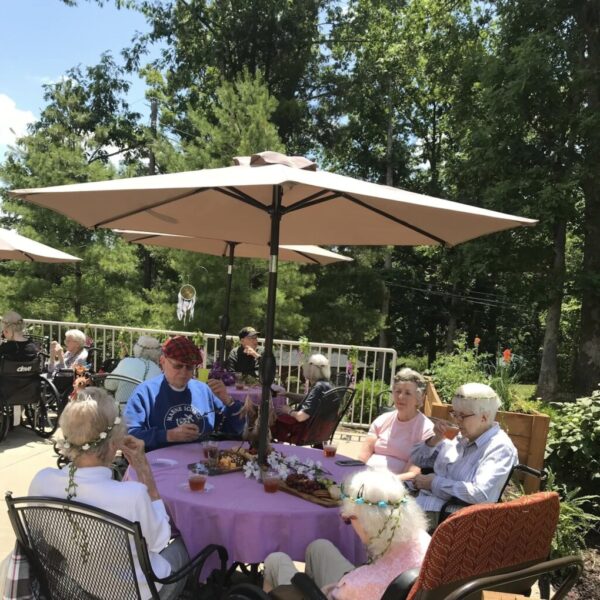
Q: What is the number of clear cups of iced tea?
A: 5